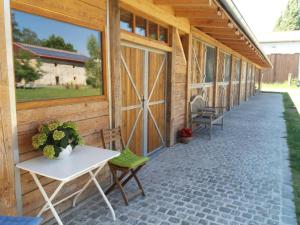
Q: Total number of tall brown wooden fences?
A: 1